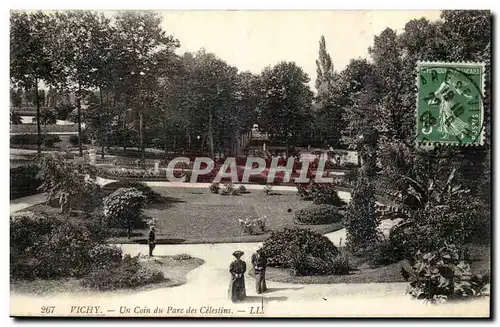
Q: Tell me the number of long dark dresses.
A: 1